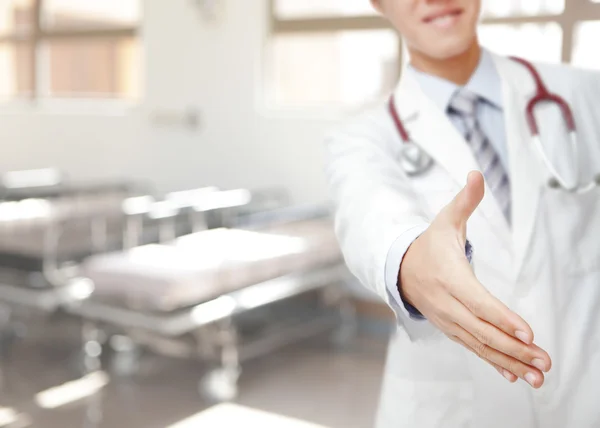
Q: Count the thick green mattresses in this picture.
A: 0